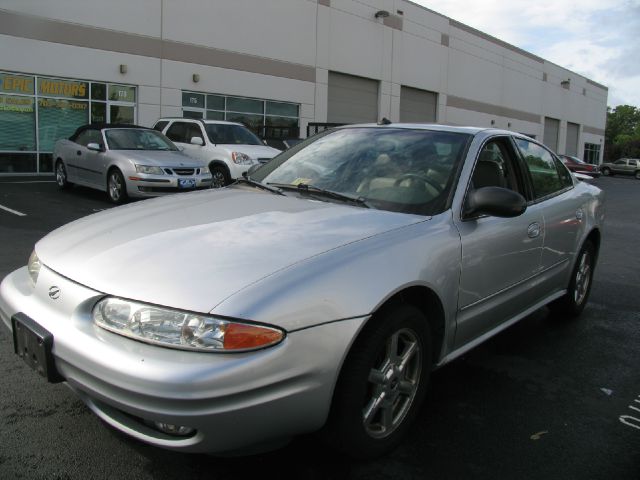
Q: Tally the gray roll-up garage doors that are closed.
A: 4